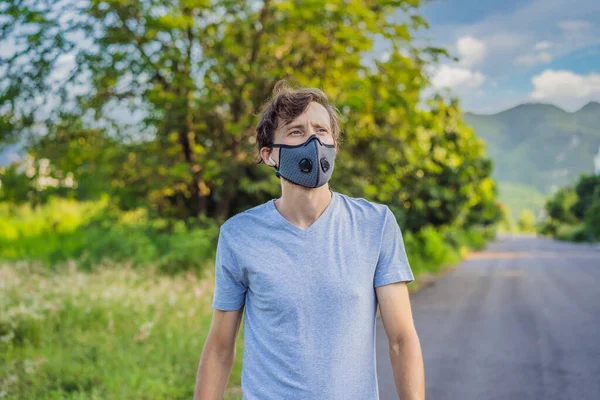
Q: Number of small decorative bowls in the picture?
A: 0